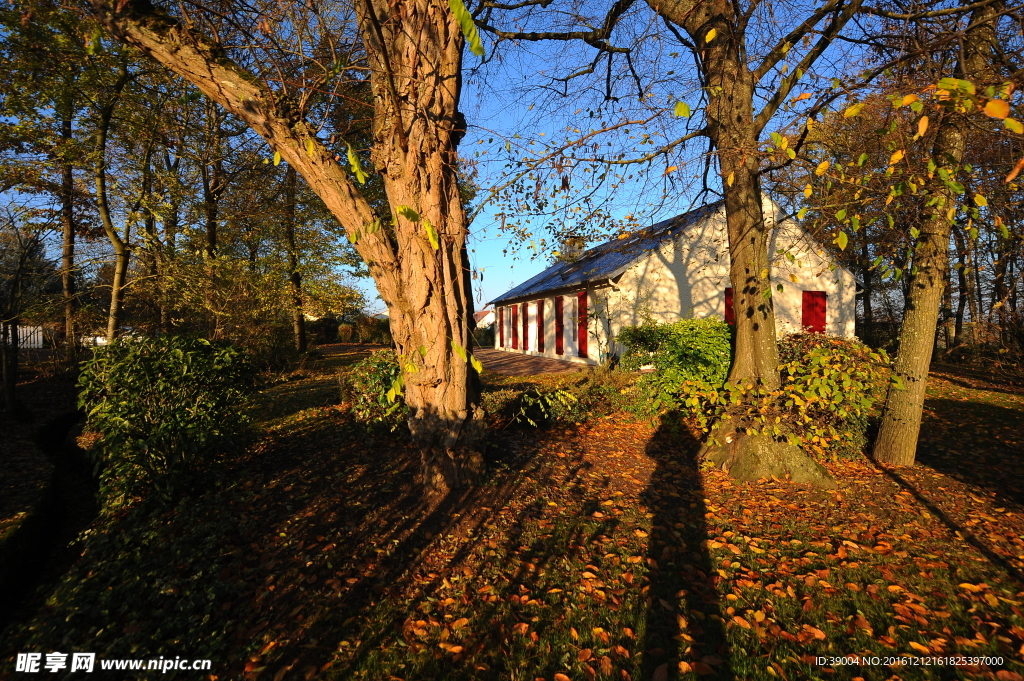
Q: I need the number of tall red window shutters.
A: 6